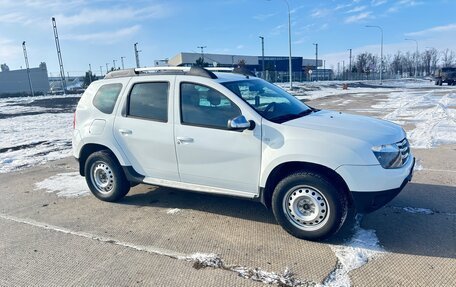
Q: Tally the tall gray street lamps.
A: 3